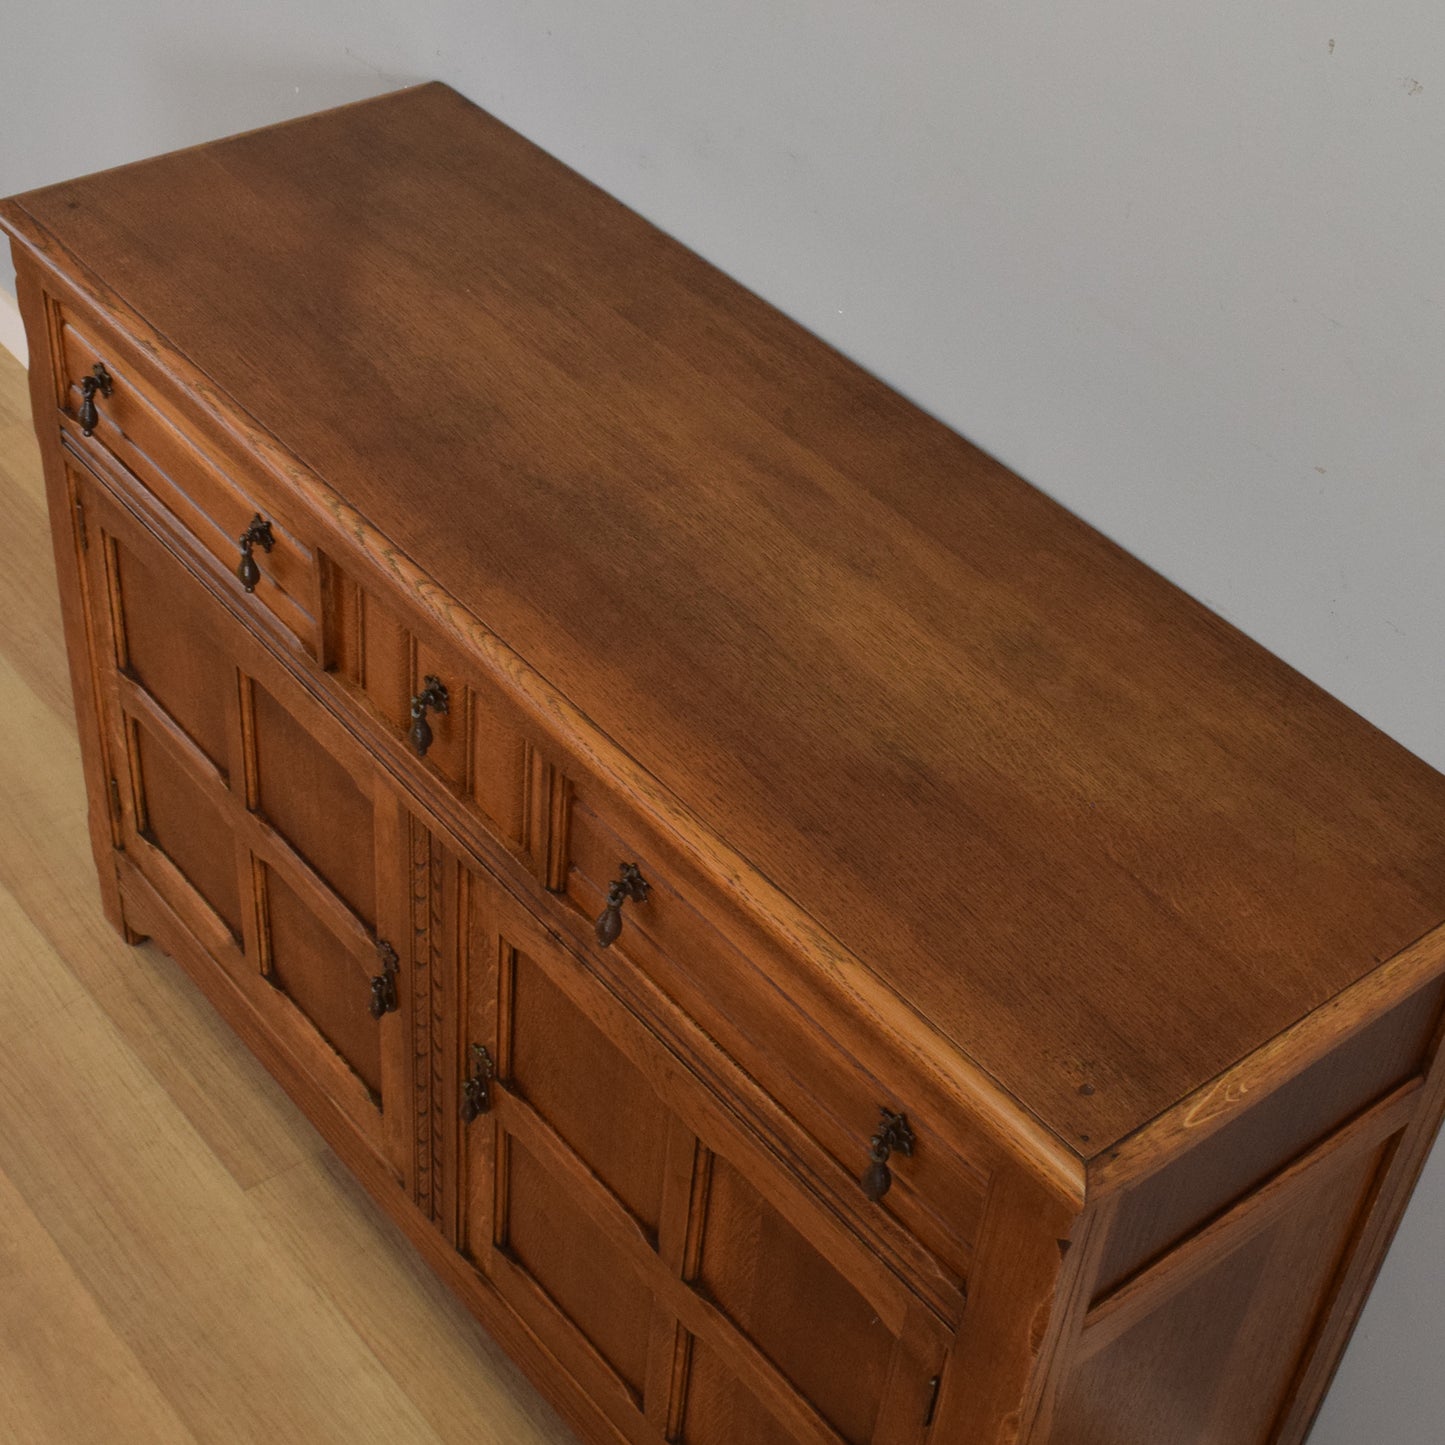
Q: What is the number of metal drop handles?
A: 7